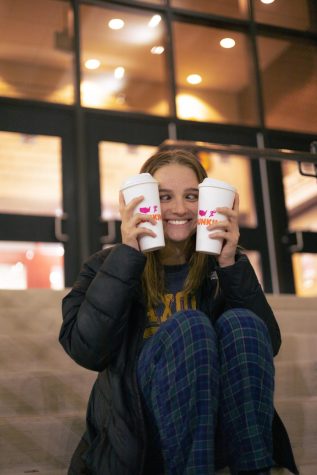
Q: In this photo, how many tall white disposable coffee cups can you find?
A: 2